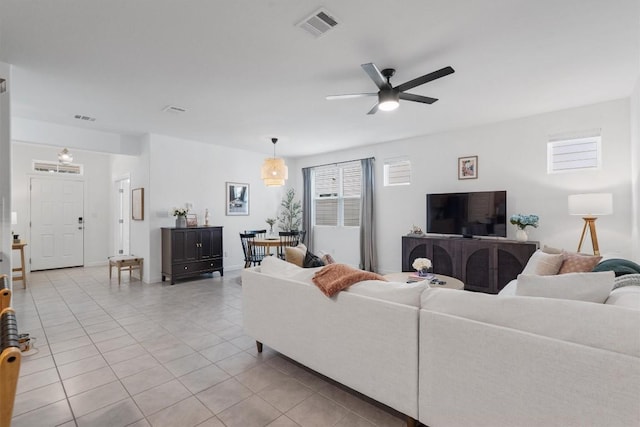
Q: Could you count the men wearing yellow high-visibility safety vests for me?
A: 0